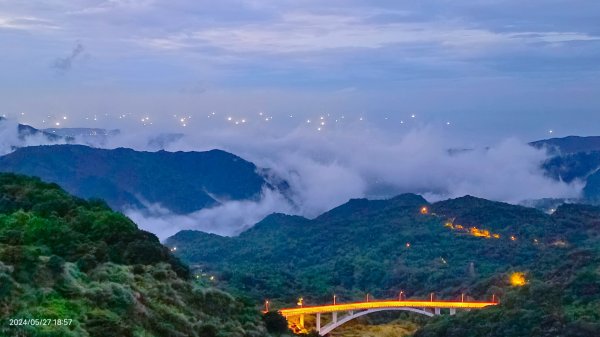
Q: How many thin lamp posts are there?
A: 8